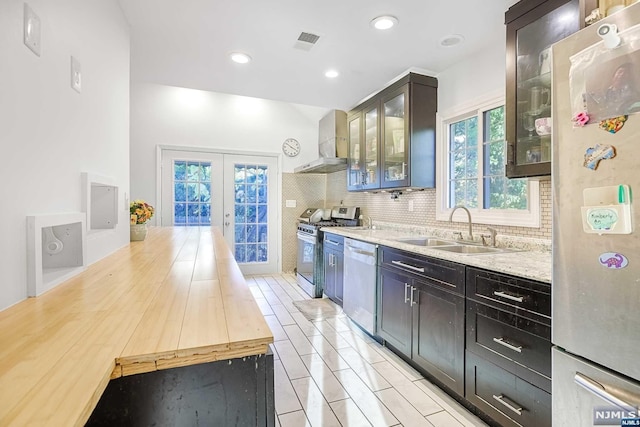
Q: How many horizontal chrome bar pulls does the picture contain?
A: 5